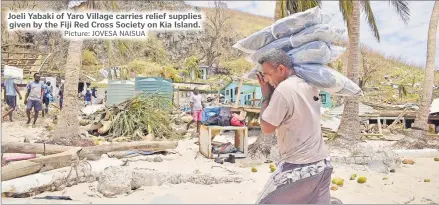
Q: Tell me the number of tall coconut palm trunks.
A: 4